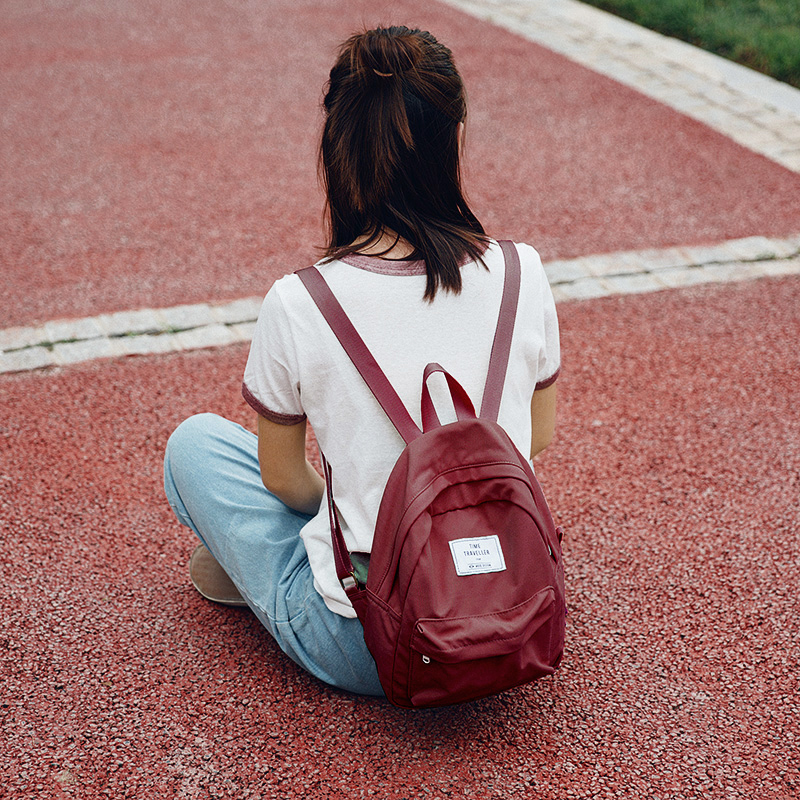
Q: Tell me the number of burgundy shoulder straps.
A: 2